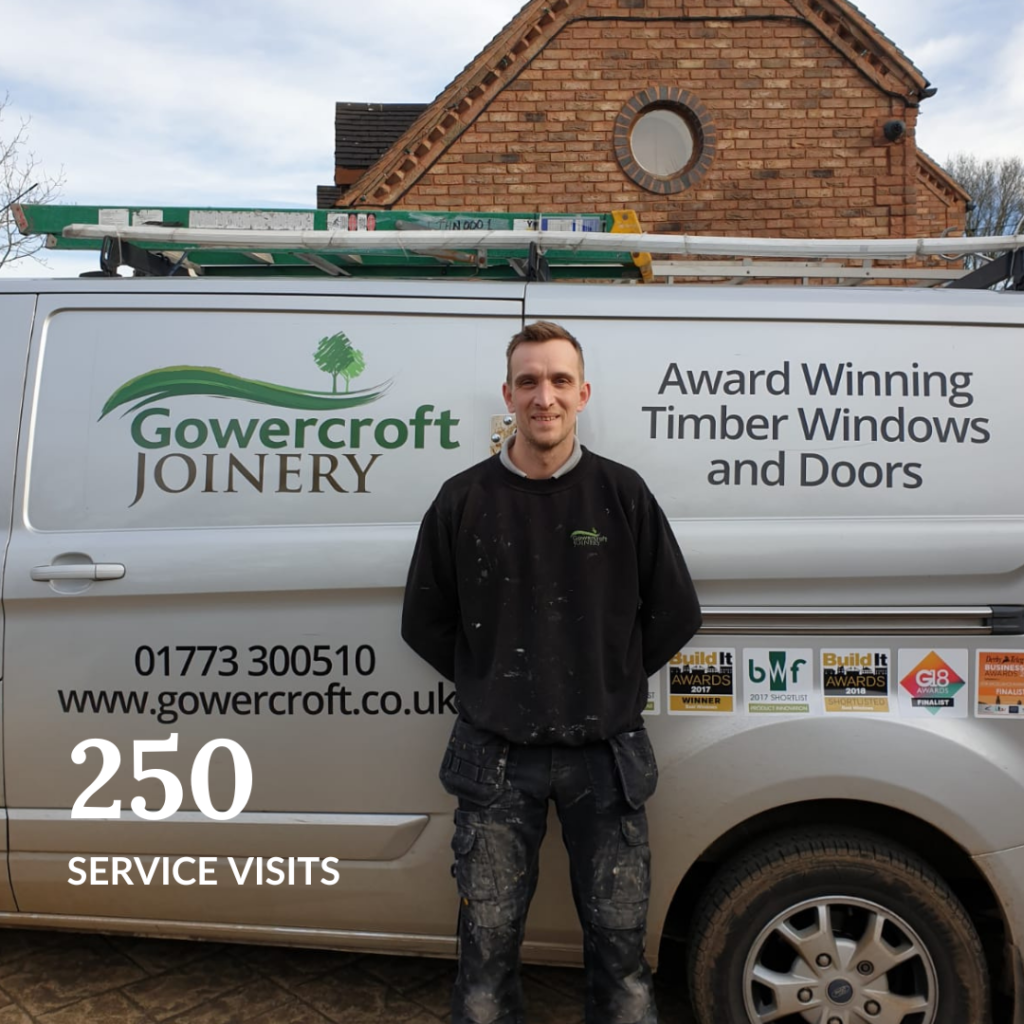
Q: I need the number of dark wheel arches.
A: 1